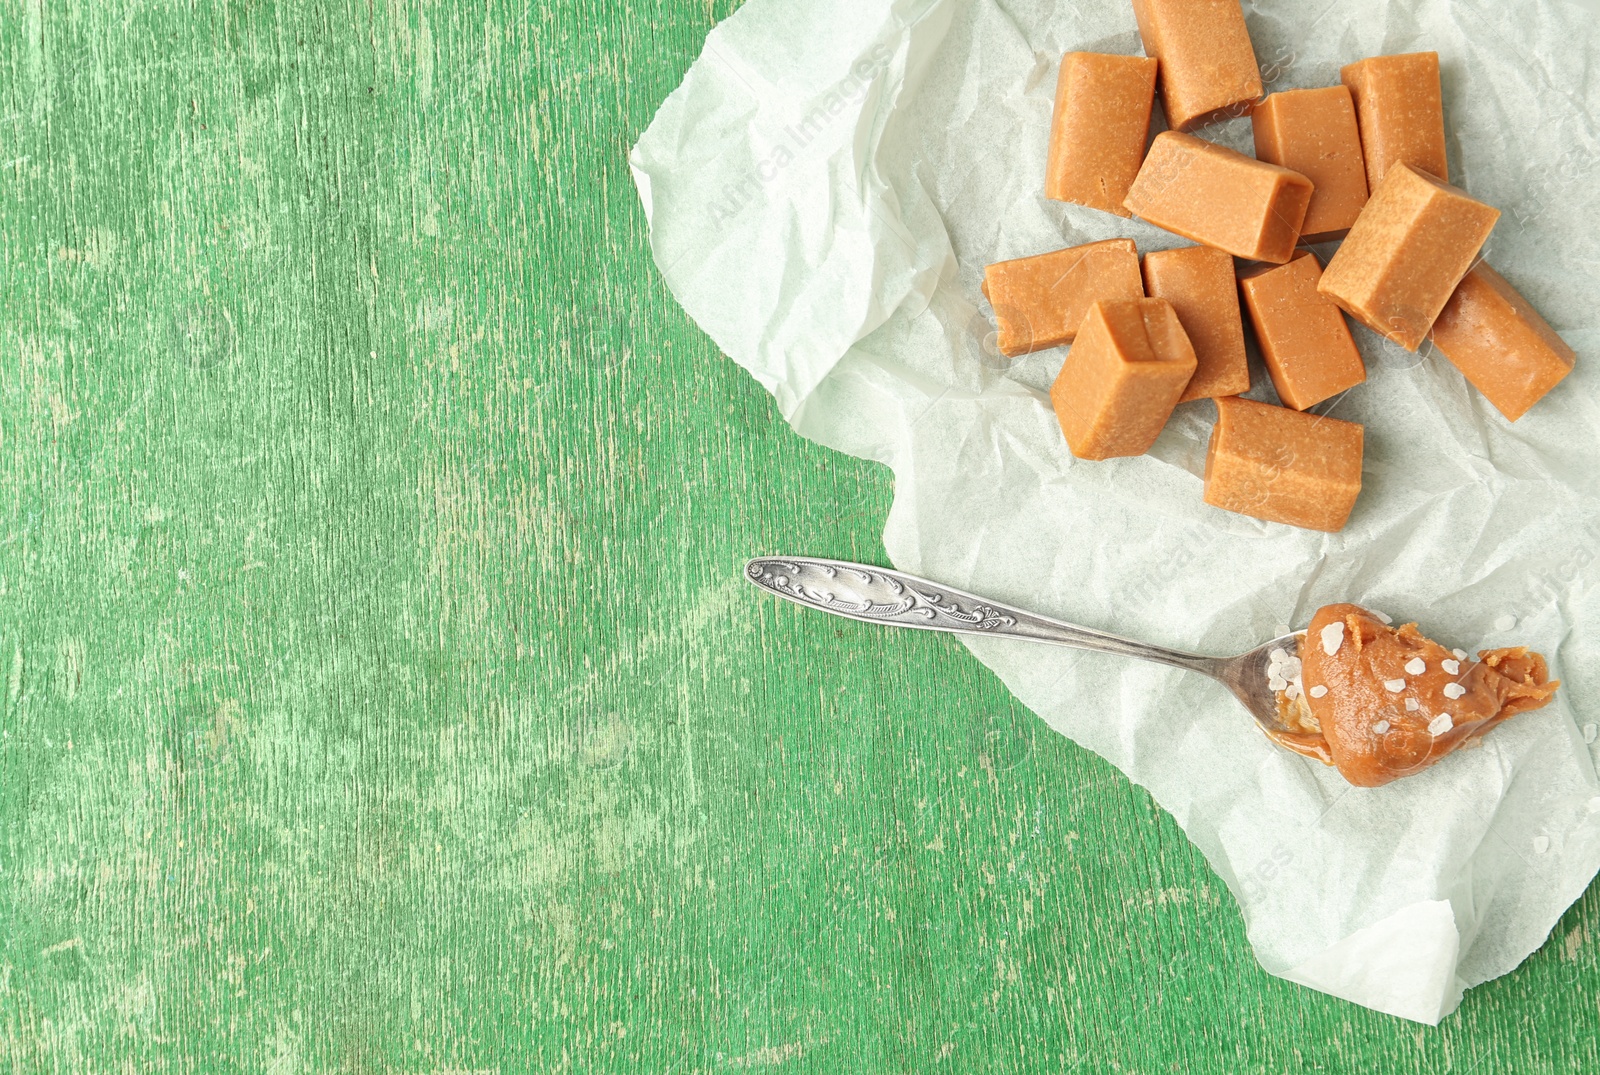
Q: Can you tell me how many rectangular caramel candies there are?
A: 12